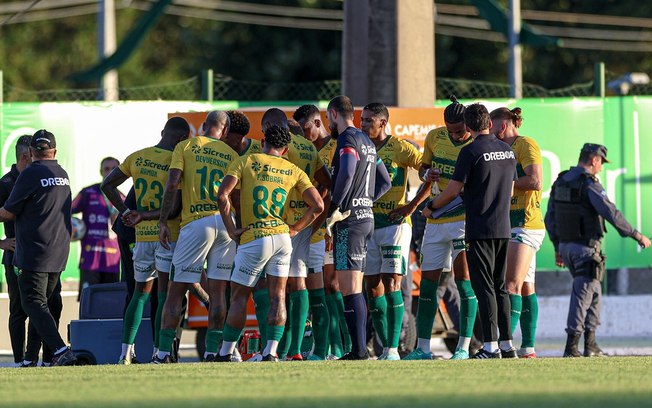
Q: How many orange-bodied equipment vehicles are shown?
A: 1